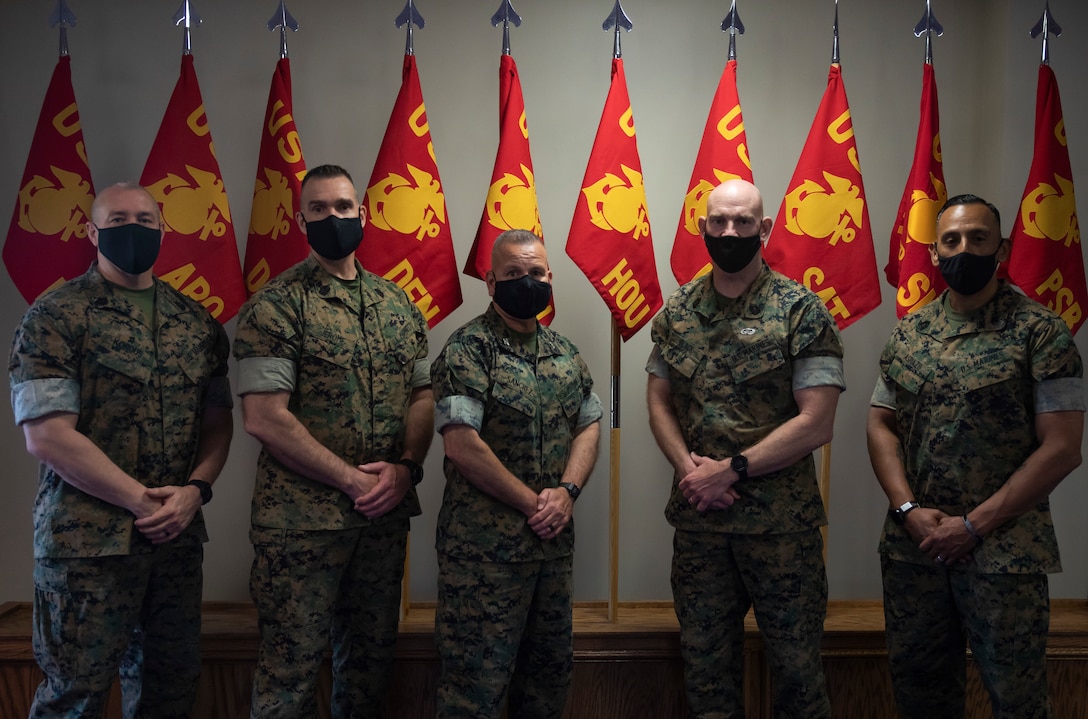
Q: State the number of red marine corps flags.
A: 10